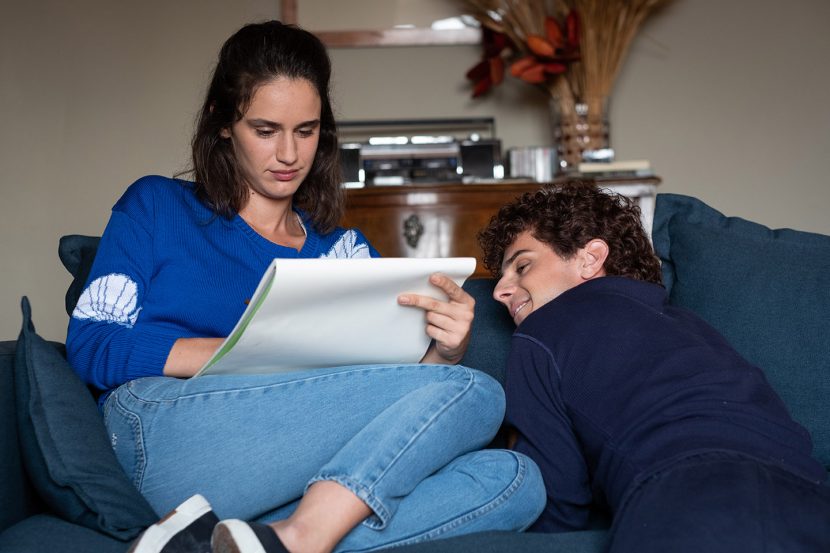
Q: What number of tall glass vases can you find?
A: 1